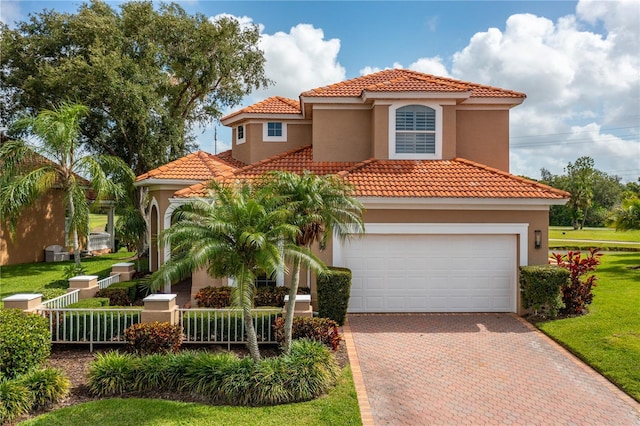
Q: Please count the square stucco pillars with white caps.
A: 5